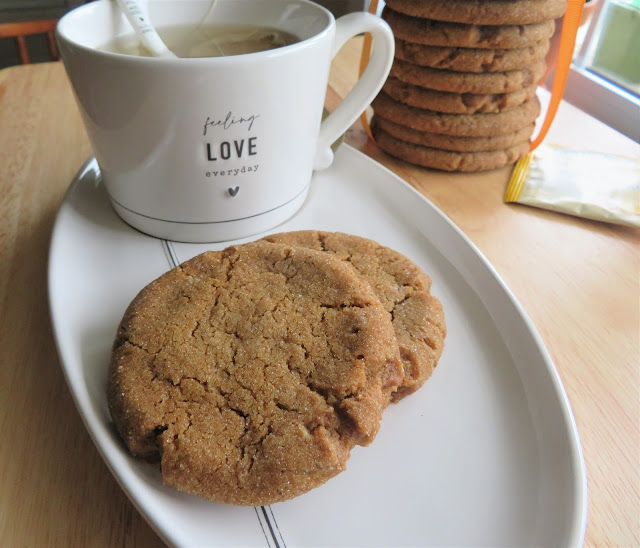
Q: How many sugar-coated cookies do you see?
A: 10